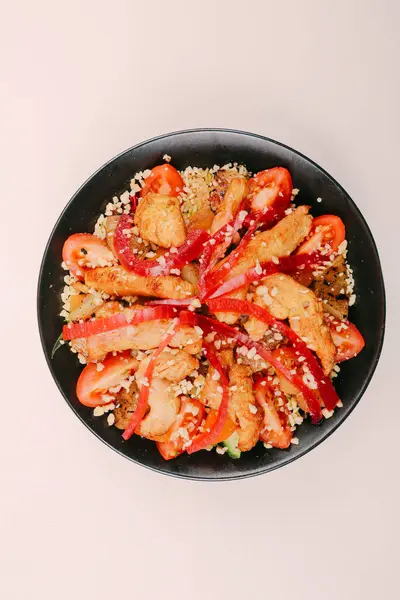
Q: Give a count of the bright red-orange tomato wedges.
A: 8